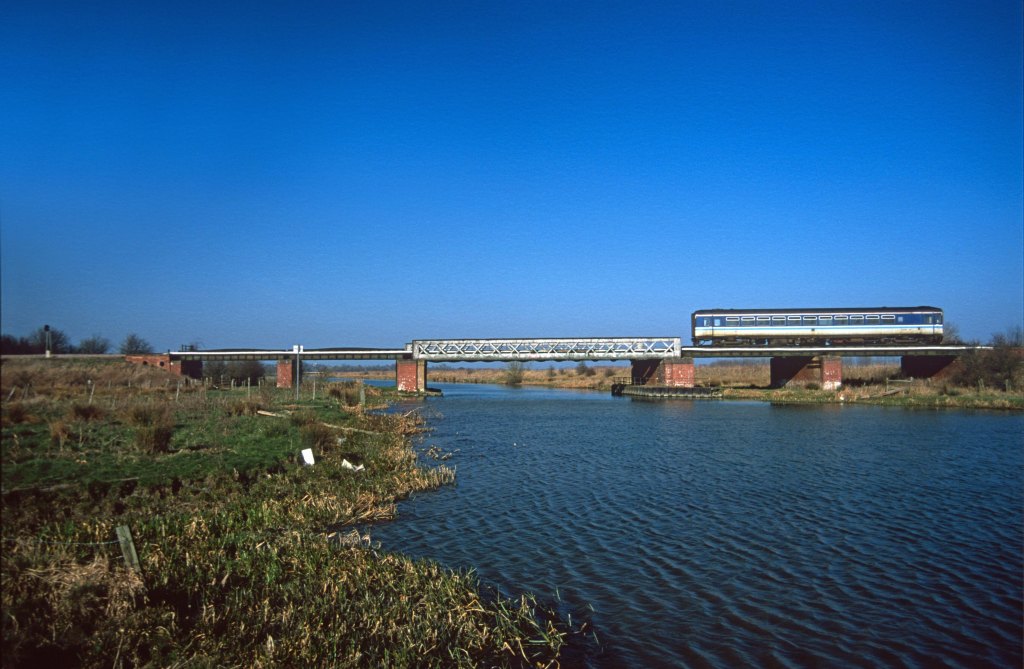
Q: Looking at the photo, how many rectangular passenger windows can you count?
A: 11